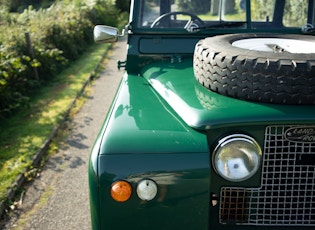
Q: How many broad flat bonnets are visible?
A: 1